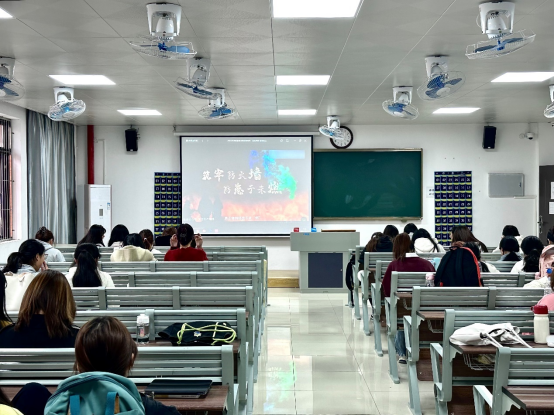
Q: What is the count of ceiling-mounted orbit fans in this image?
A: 10